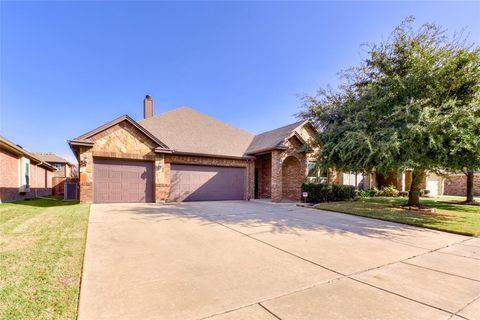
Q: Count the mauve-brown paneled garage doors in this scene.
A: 2